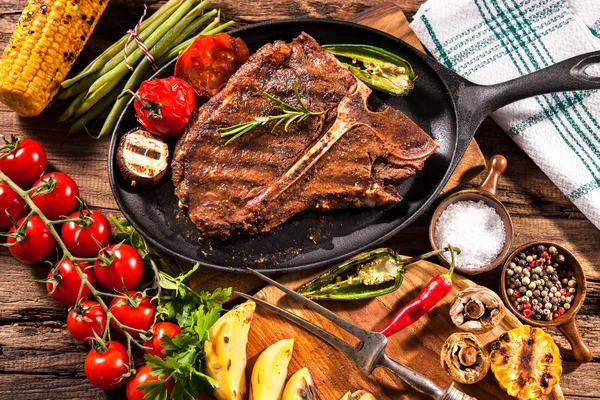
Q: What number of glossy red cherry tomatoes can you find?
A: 12